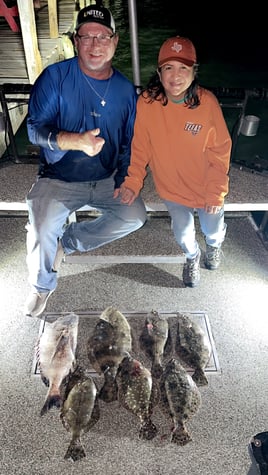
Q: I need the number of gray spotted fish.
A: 6